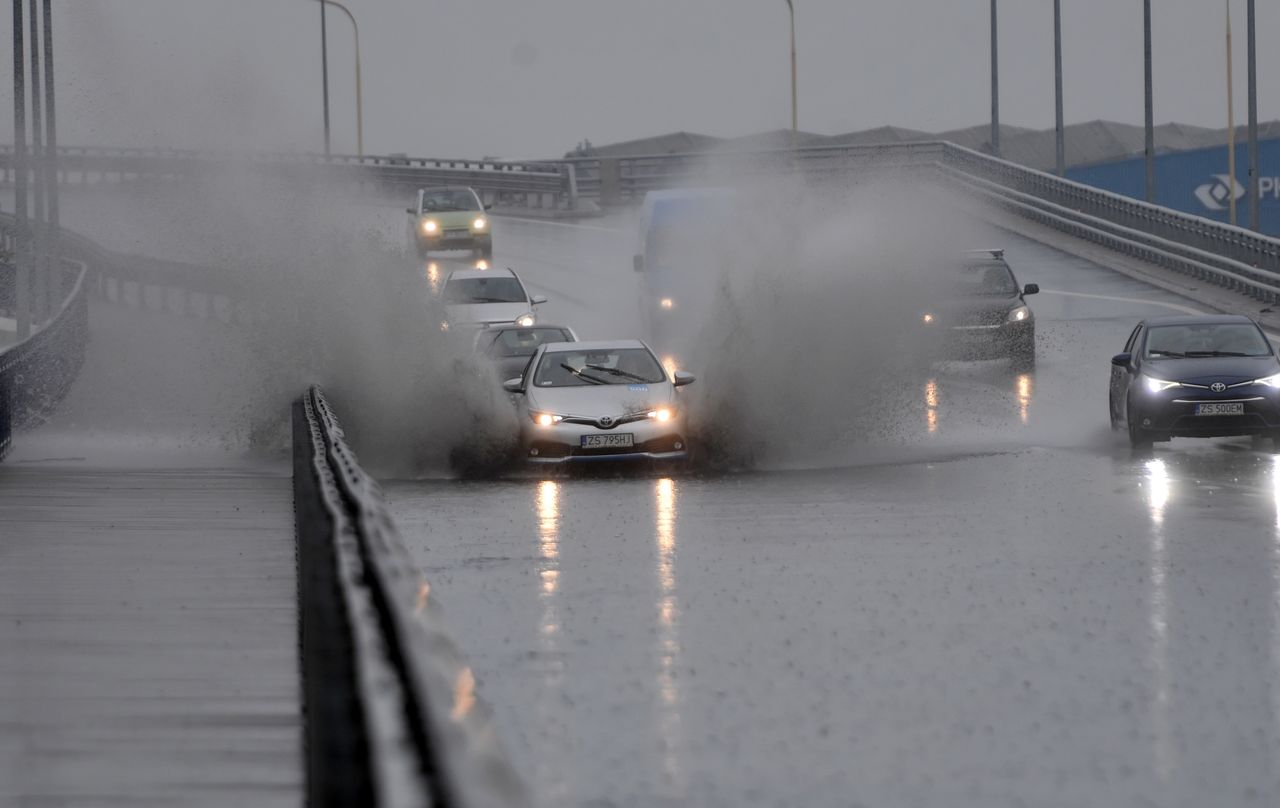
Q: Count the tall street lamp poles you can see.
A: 11